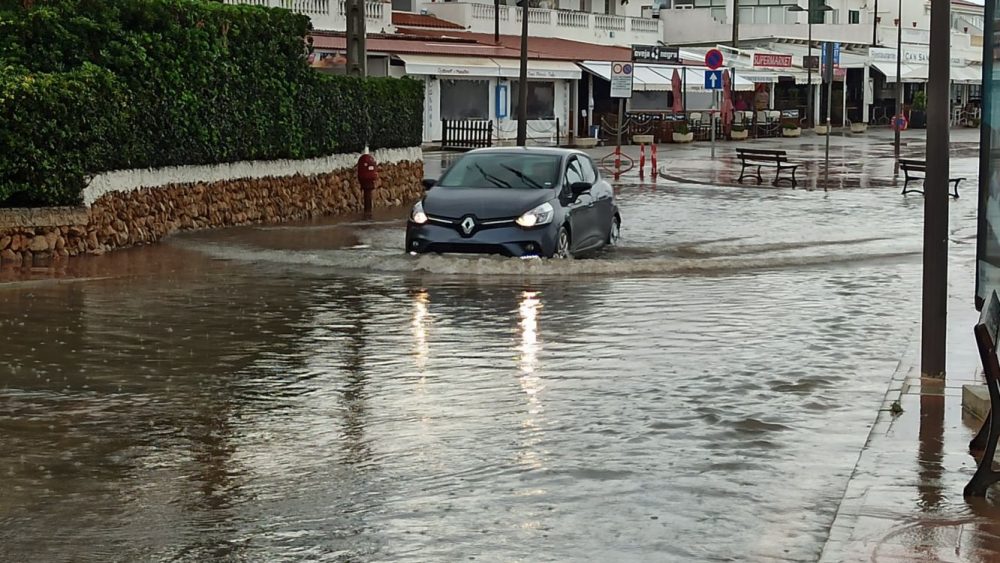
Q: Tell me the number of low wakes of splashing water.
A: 1